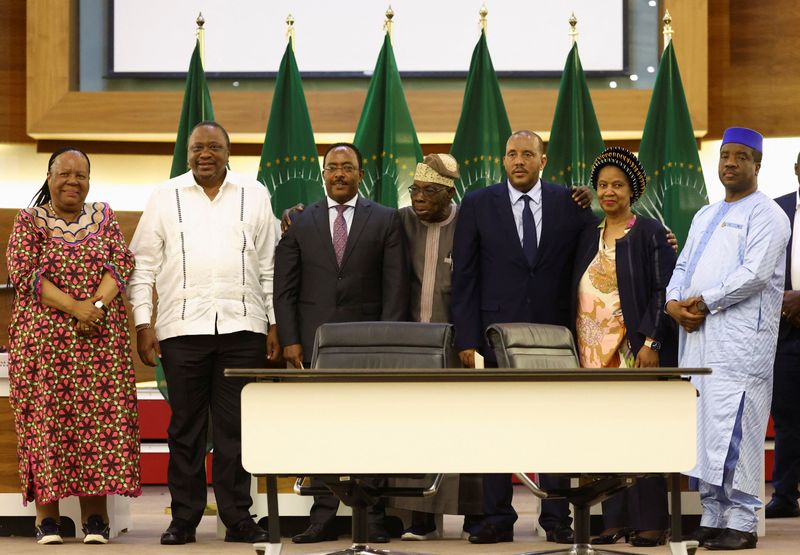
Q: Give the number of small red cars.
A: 0